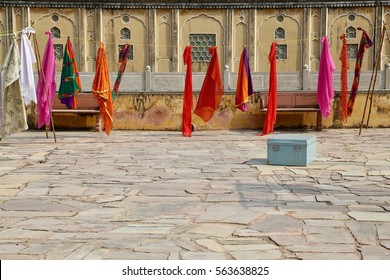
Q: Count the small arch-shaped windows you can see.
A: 4